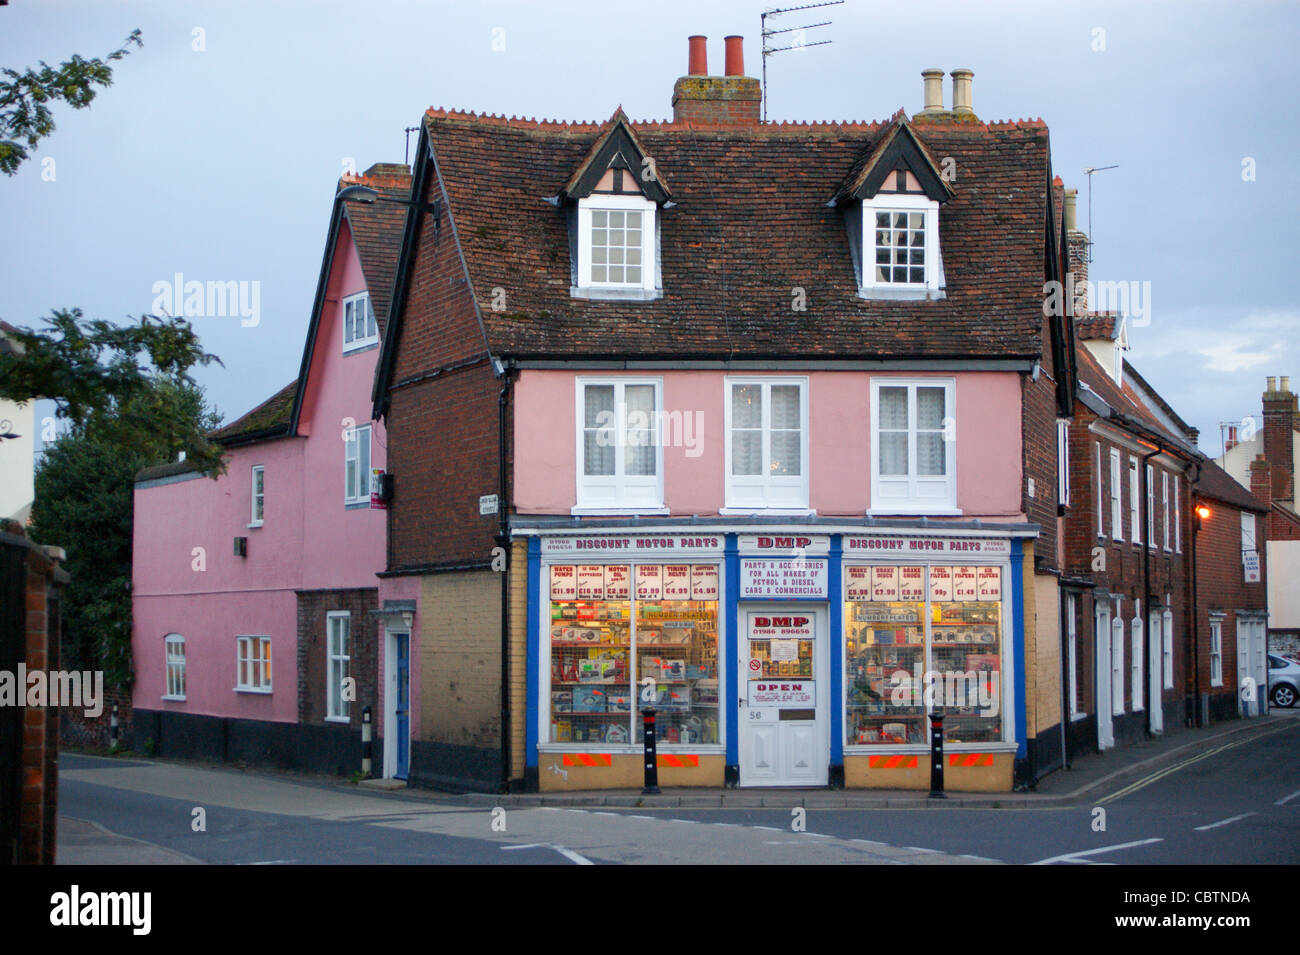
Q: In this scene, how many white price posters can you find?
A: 12